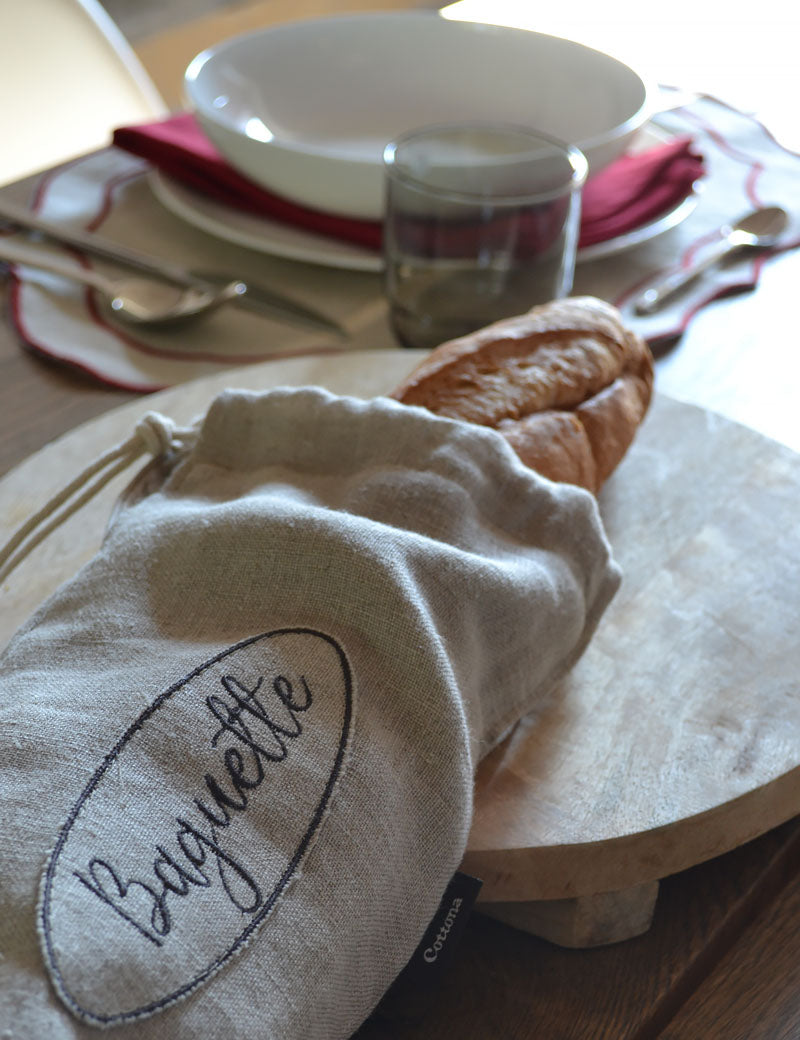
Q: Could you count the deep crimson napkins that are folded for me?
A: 1